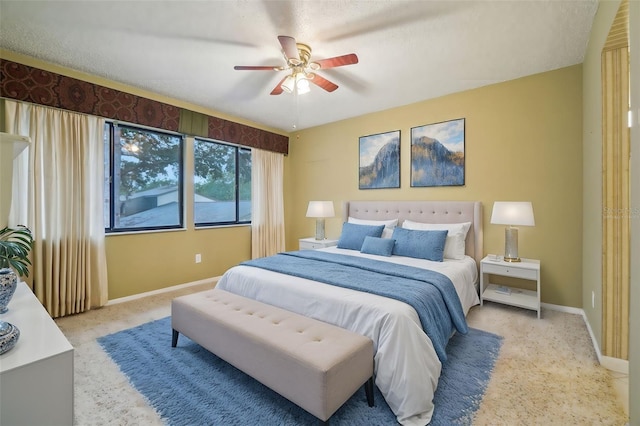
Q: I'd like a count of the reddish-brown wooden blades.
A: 5